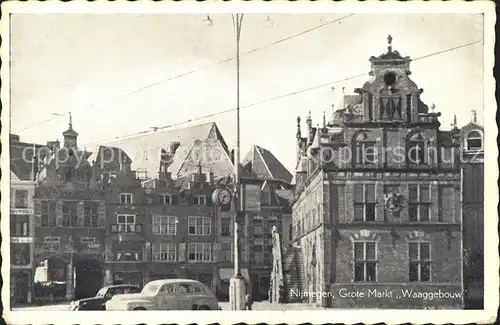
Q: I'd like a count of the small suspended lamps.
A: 2